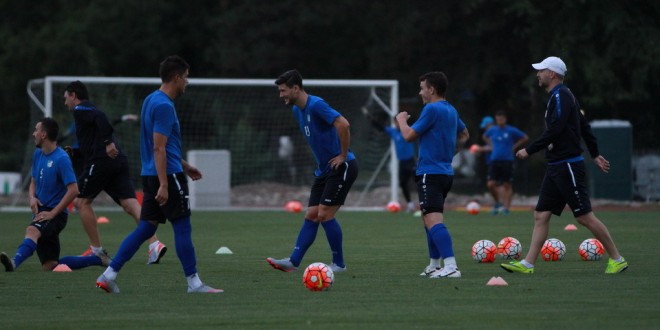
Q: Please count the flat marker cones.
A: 5